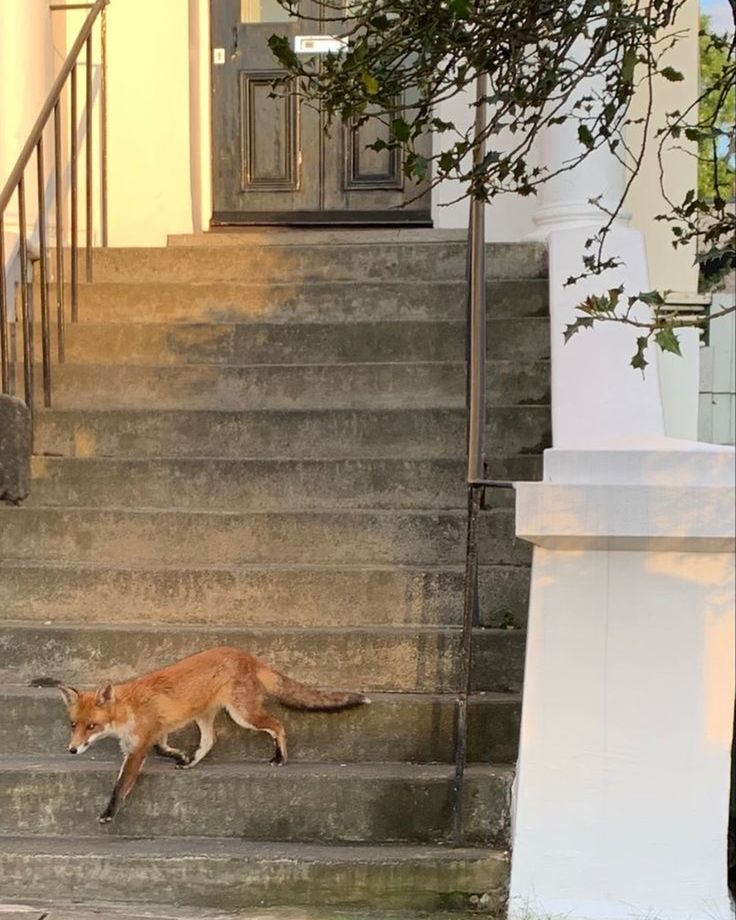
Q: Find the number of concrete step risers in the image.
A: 12